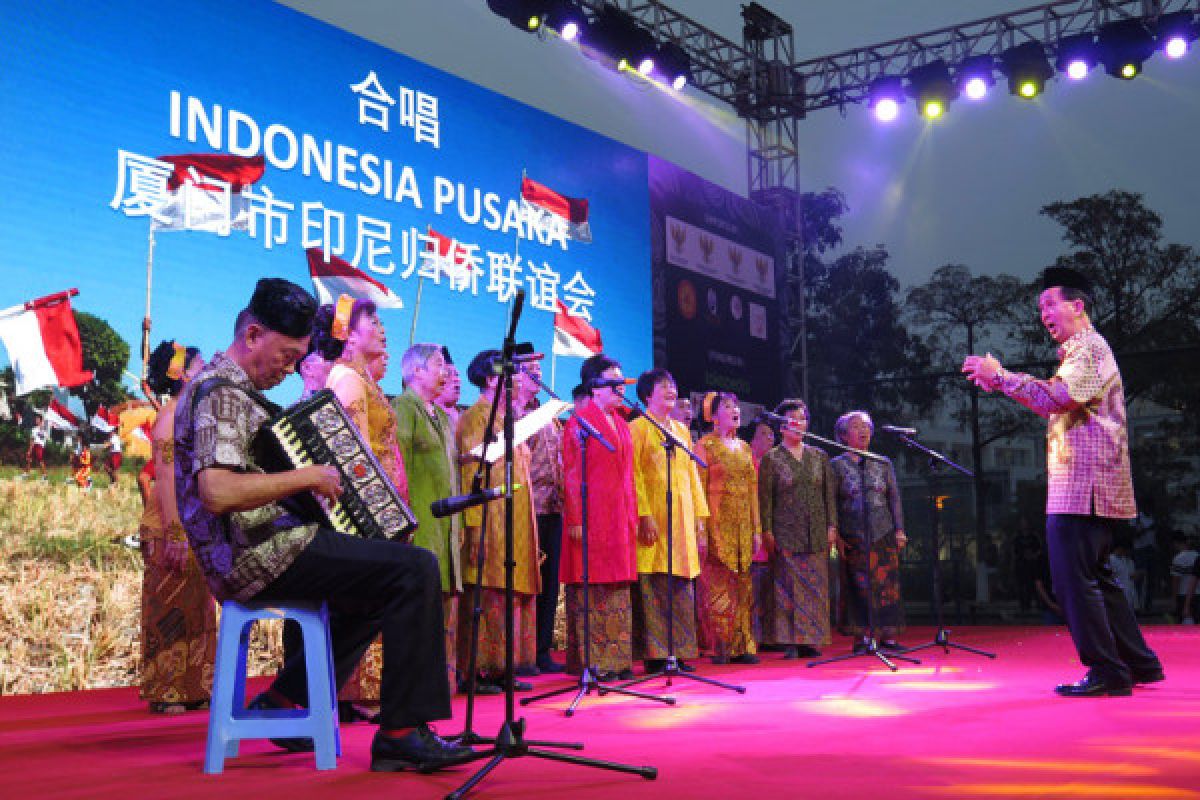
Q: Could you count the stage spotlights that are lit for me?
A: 12